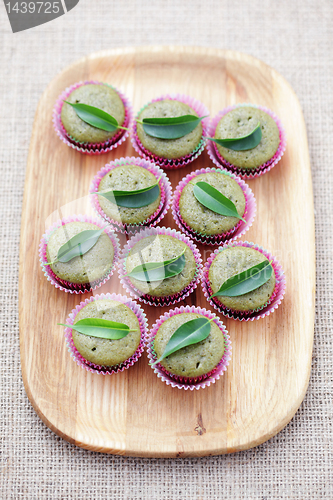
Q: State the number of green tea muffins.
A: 10